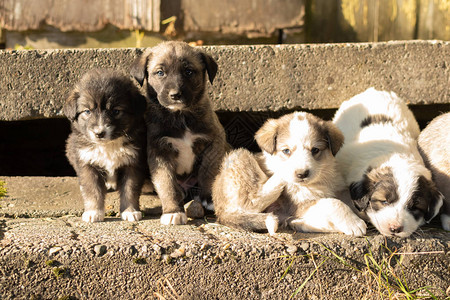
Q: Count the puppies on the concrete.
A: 5